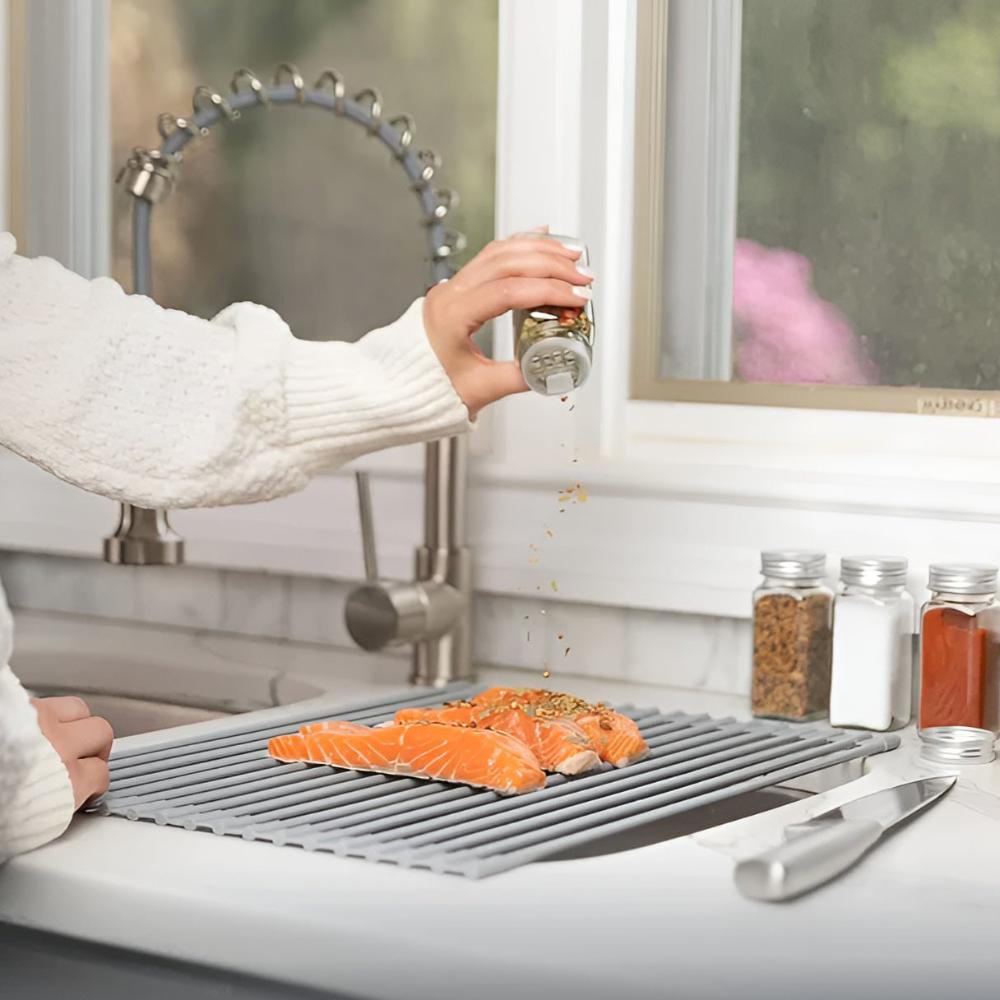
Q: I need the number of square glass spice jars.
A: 4